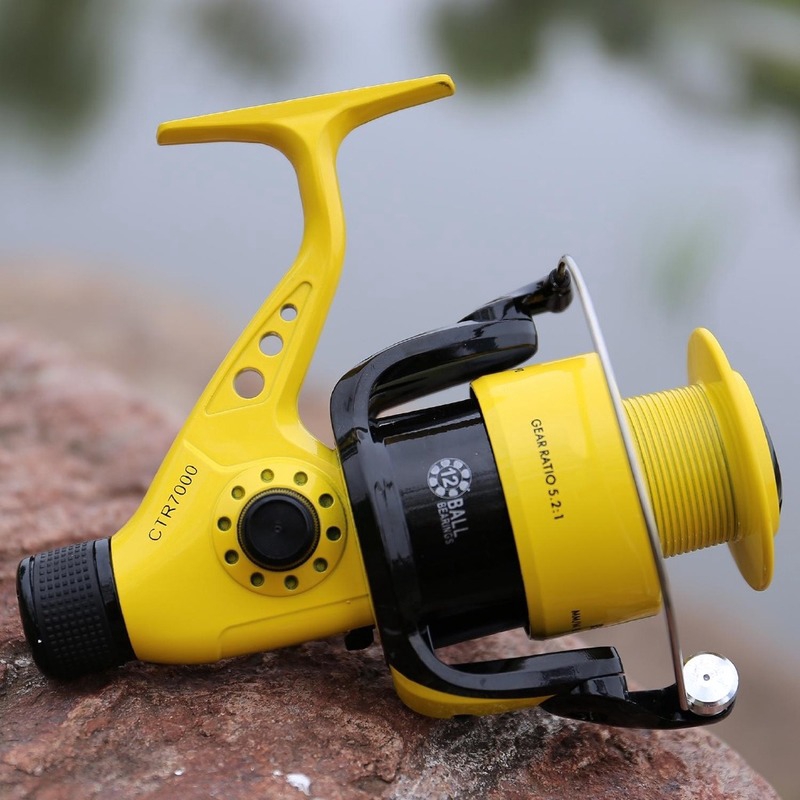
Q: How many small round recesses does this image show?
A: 10